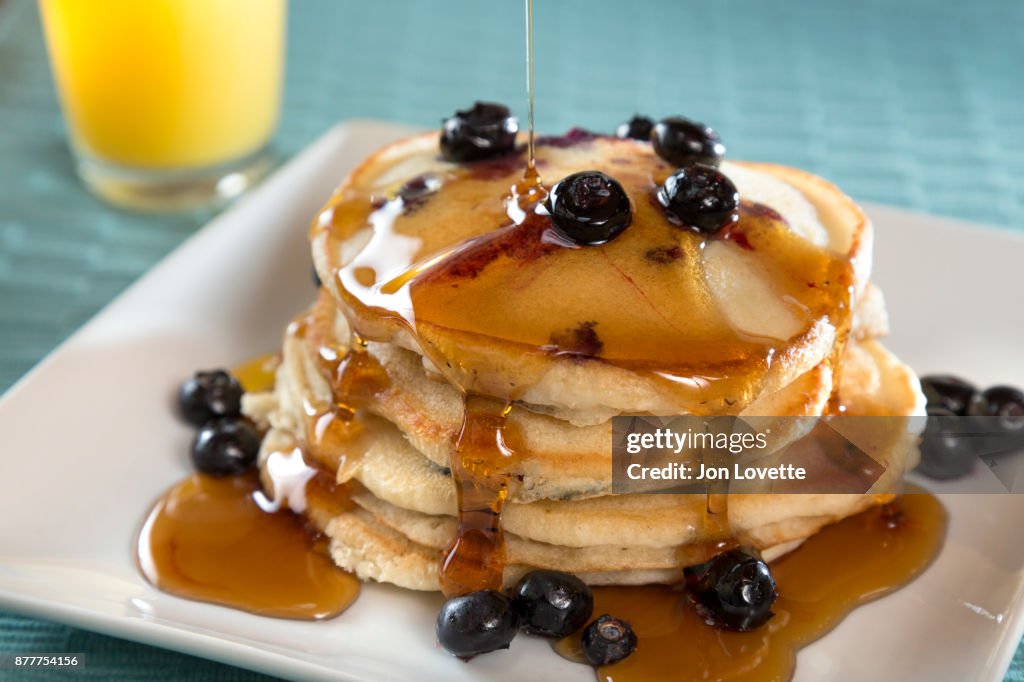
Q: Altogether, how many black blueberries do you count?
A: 14